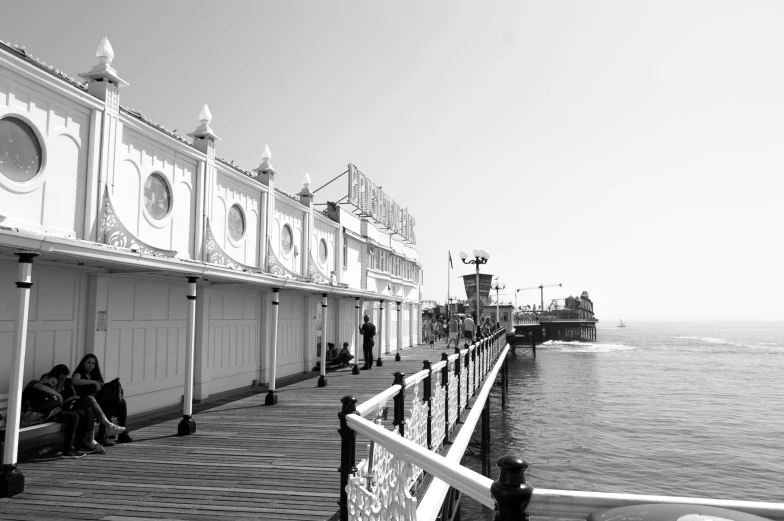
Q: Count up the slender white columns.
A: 7